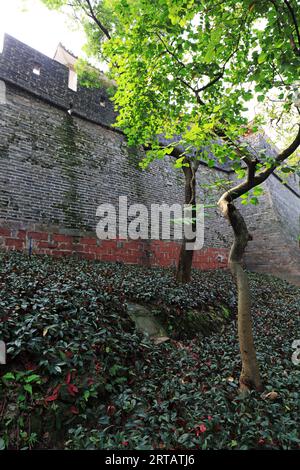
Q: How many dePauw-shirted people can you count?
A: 0